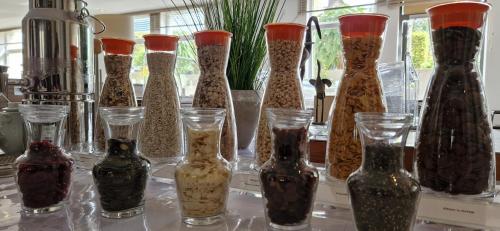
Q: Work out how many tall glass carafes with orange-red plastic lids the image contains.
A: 6